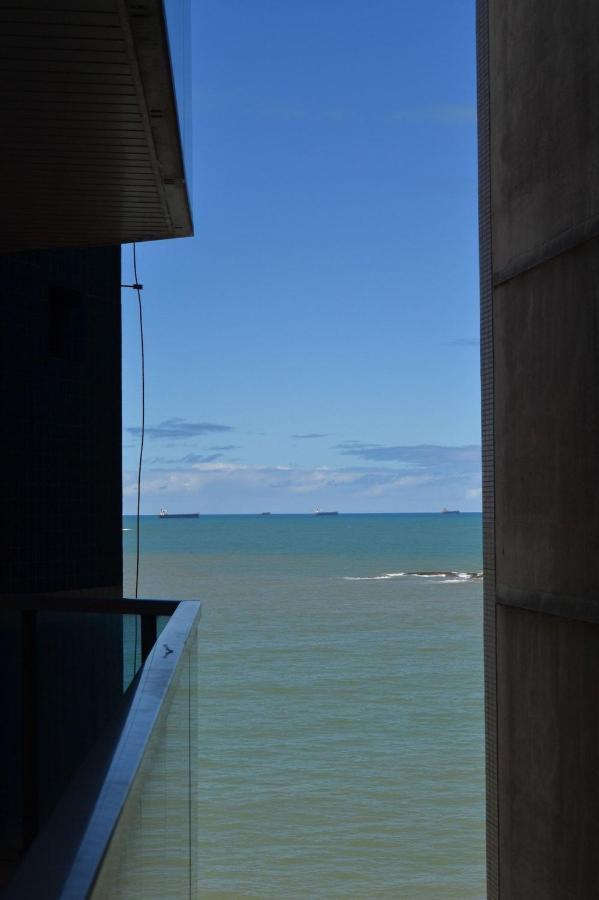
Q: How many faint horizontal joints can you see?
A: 2